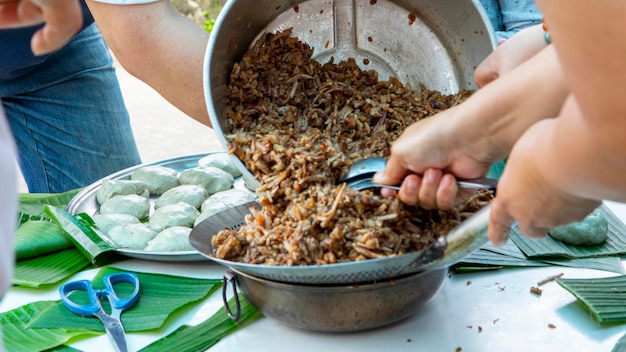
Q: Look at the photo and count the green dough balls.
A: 14